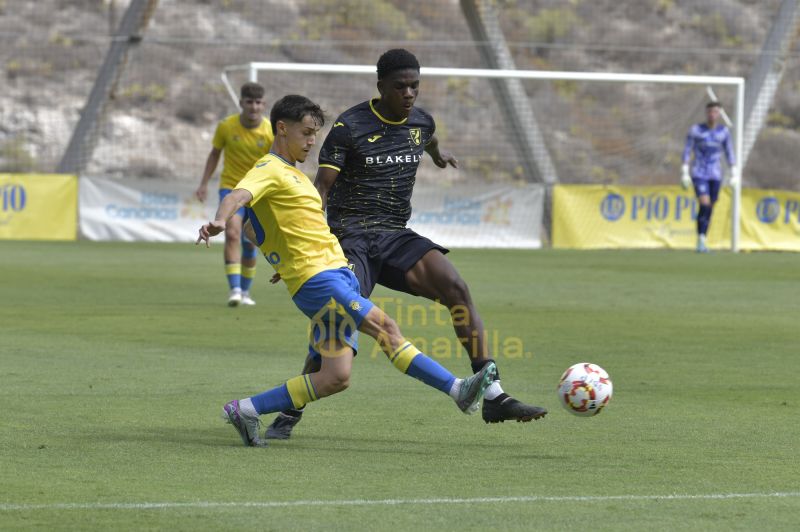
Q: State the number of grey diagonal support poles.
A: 3